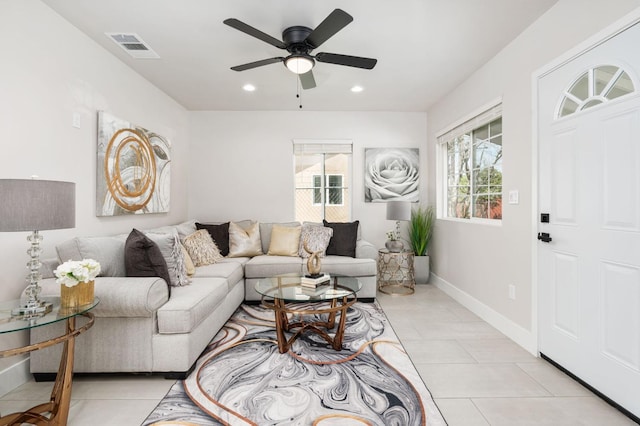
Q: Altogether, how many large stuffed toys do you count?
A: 0